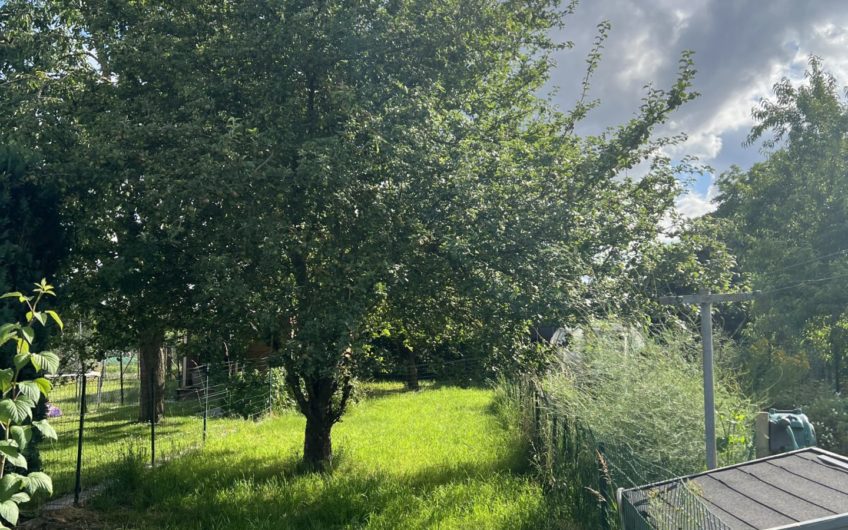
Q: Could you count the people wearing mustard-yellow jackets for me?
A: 0